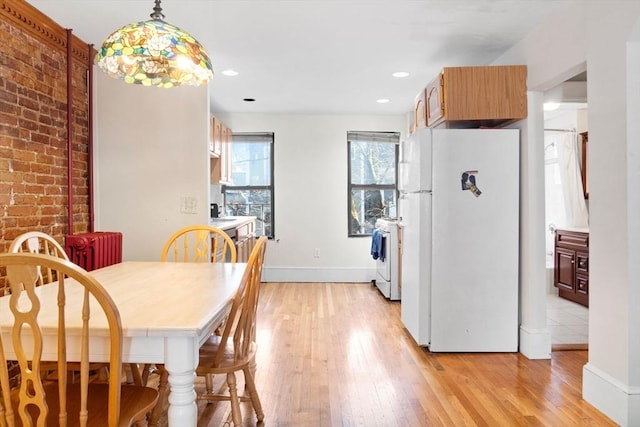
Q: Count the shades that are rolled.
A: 2